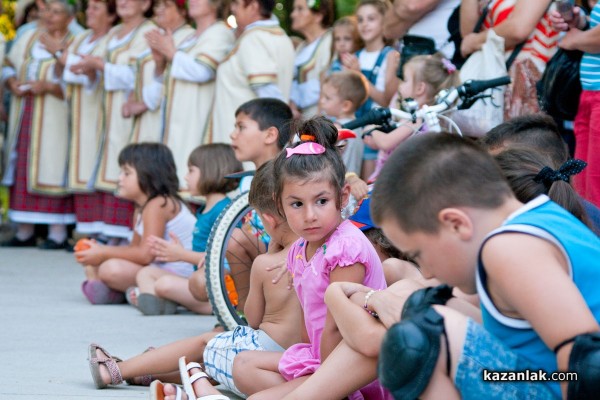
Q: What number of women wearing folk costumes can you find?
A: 7